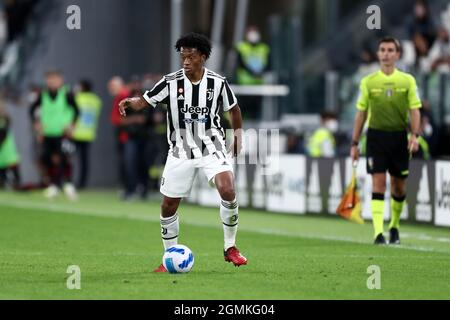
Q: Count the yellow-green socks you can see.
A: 2